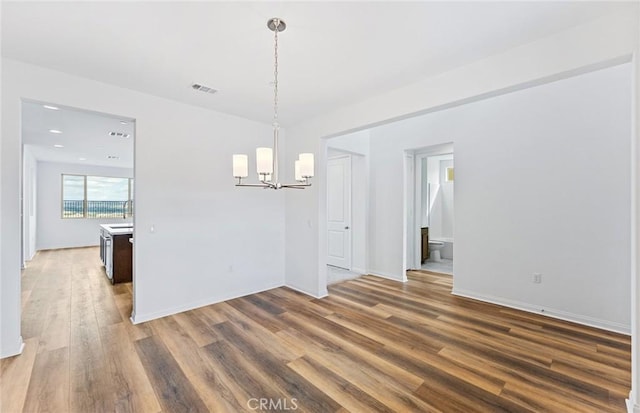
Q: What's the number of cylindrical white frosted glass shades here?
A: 5